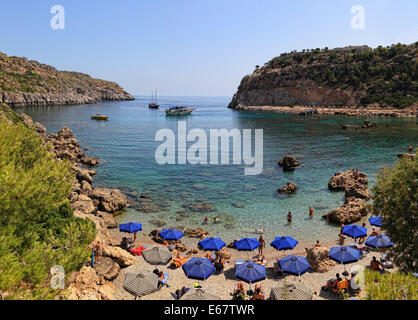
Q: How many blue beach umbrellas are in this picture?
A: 12